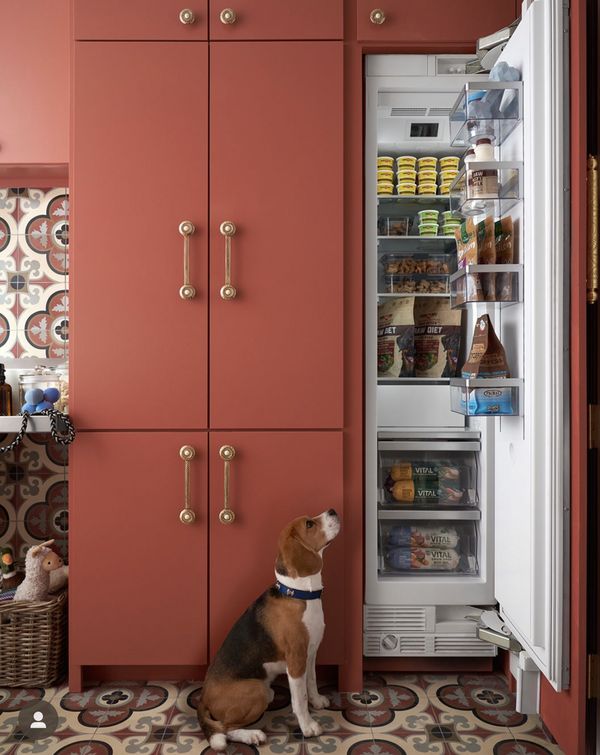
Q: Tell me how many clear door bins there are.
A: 4